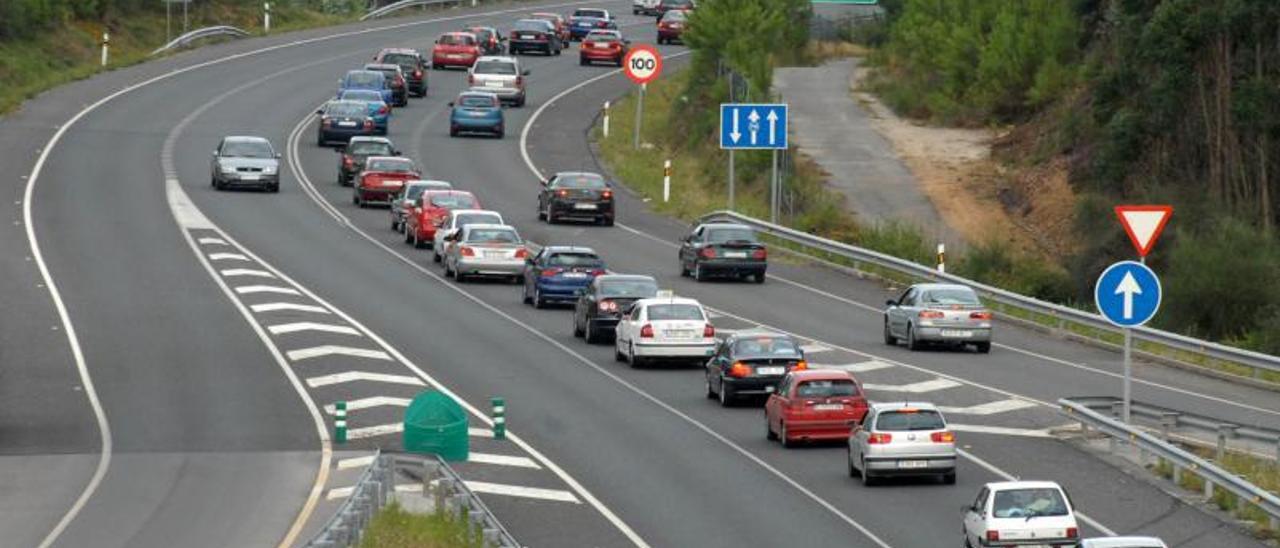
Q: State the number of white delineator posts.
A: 5